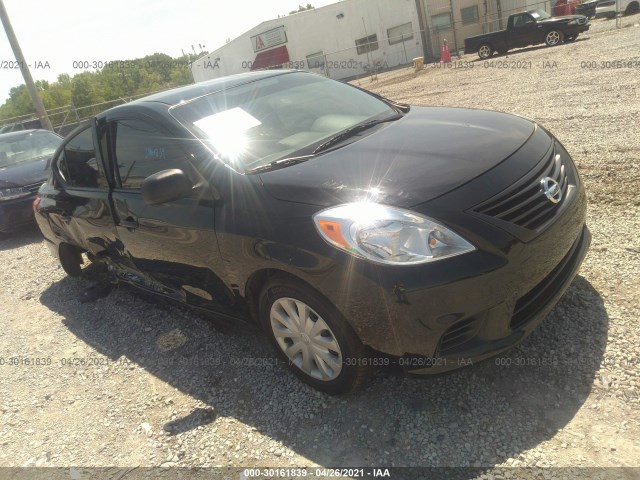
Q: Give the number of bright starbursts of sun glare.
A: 2